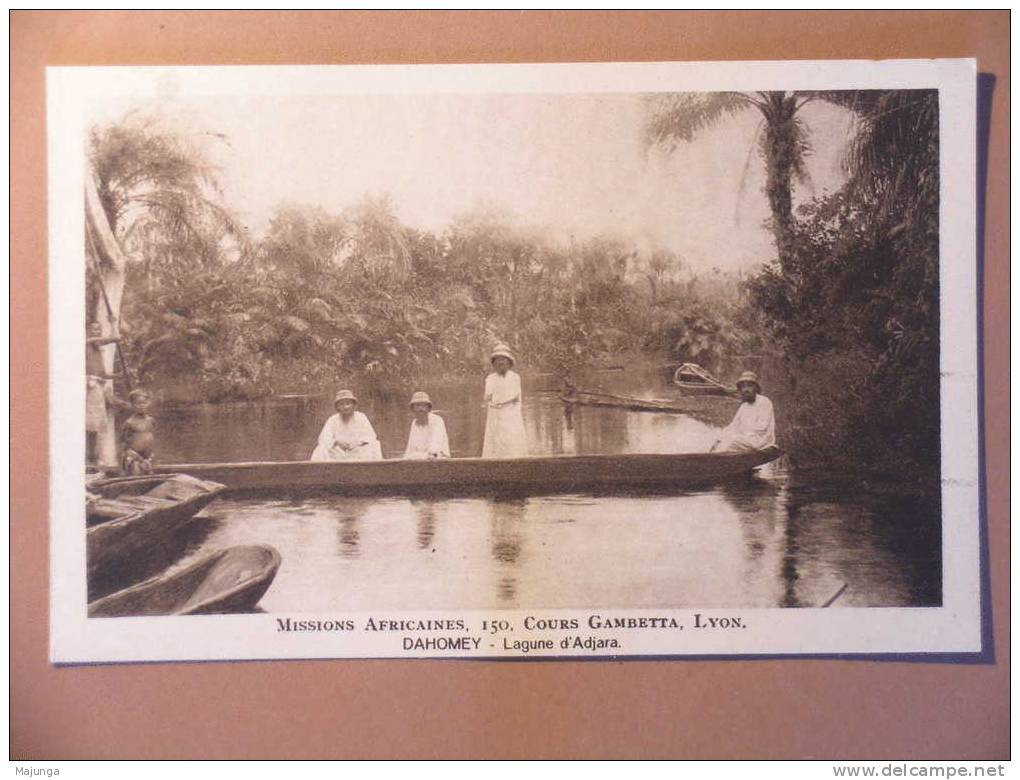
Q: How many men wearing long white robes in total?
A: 4